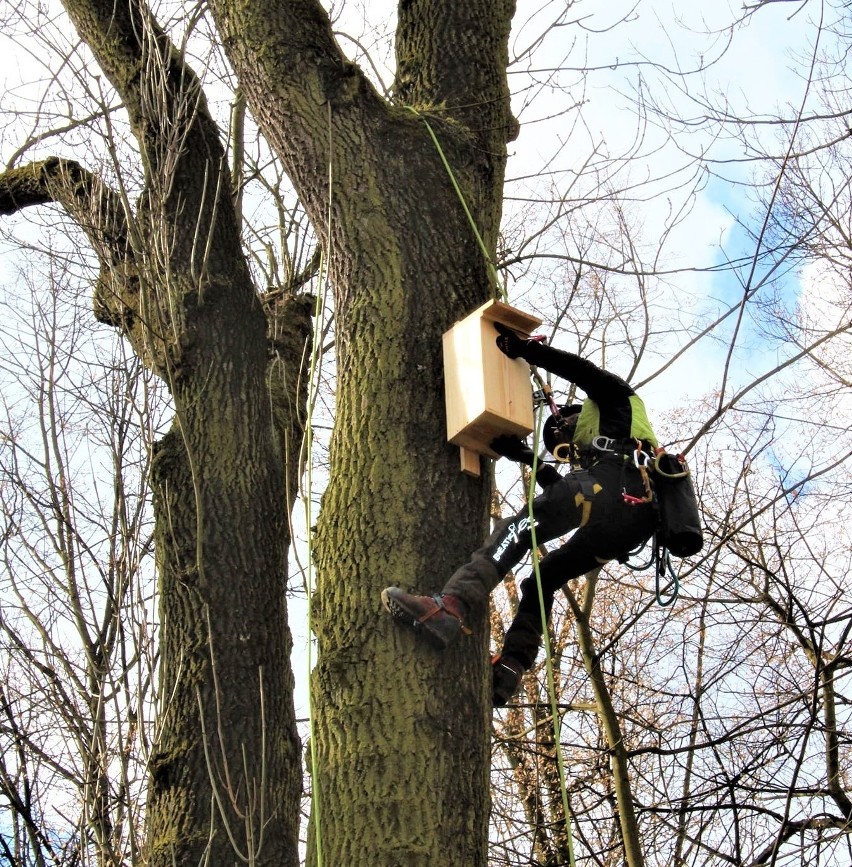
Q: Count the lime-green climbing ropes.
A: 2